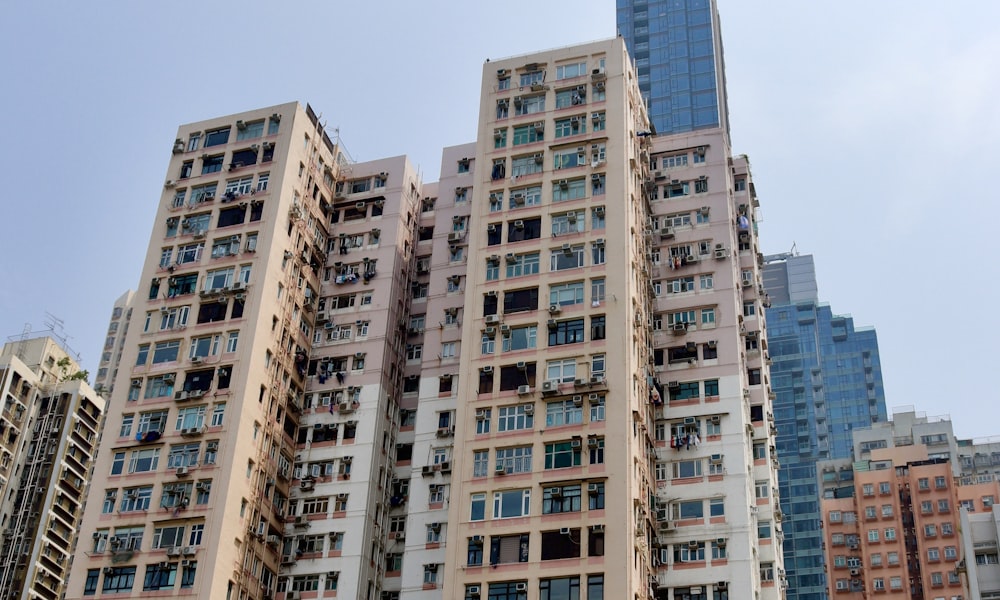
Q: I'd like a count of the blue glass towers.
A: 2